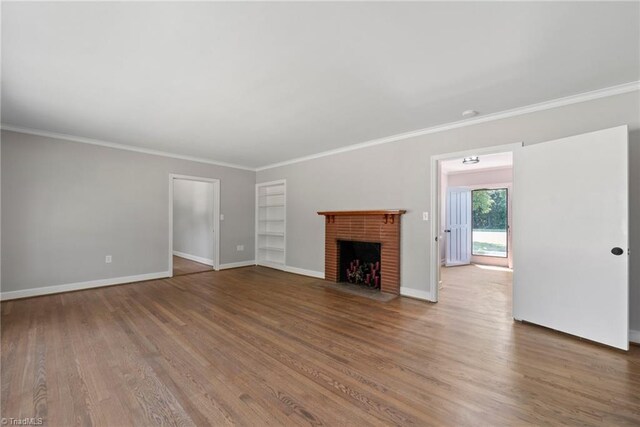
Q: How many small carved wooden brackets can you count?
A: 4